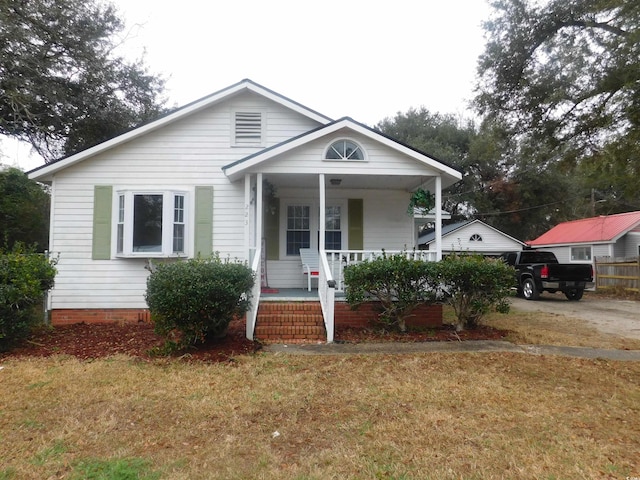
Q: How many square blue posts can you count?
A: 0